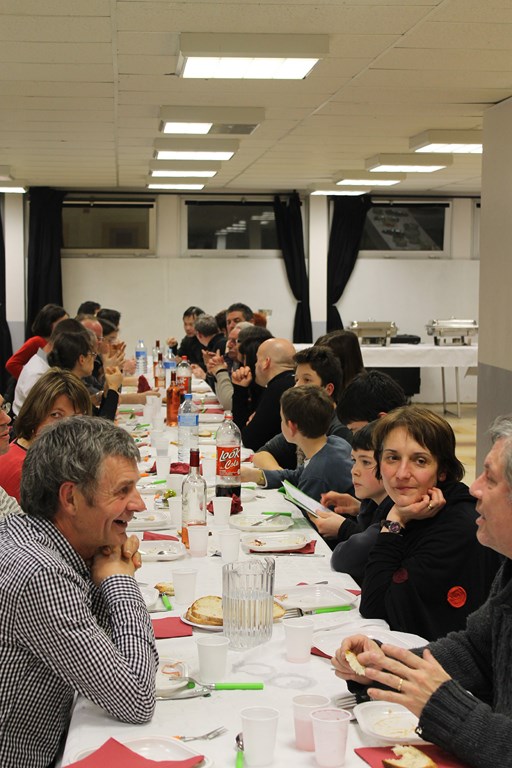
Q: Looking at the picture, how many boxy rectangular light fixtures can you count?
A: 11